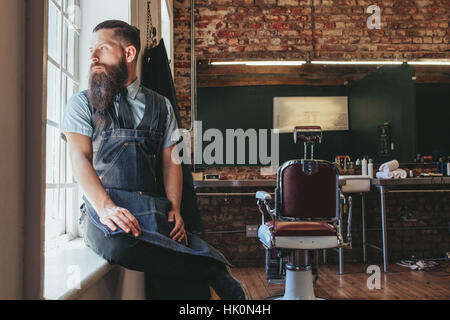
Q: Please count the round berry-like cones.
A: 0